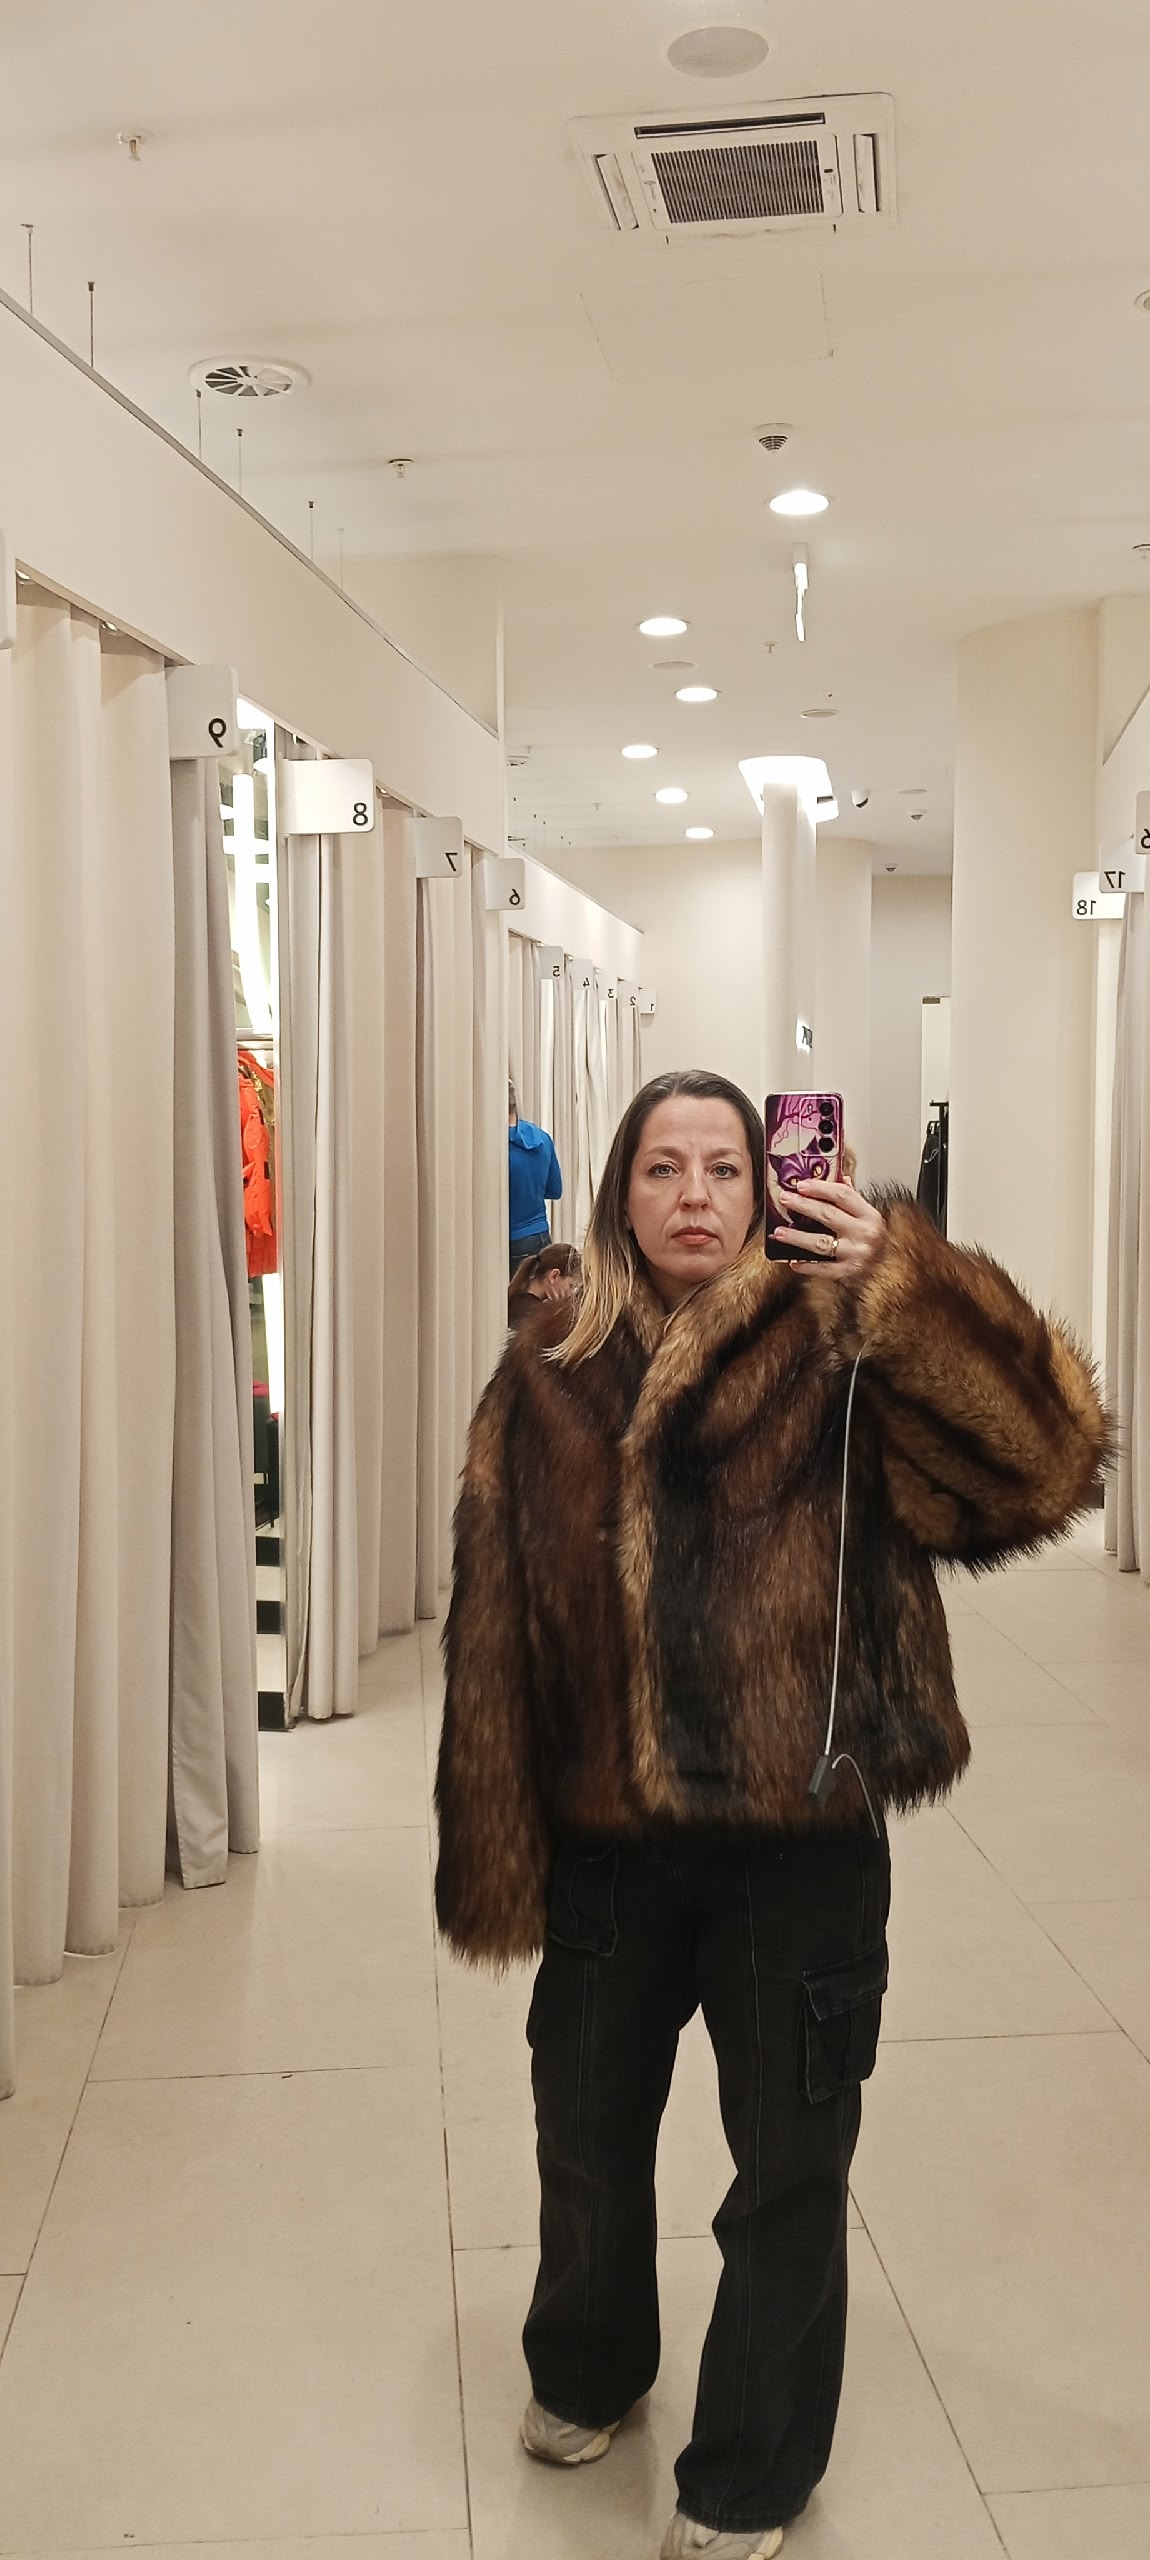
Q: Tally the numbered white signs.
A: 12